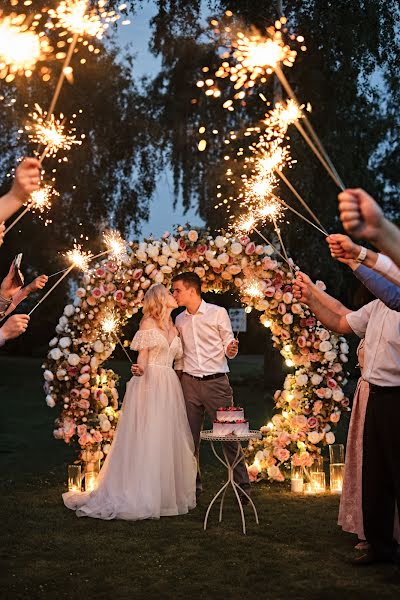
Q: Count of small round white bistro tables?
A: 1